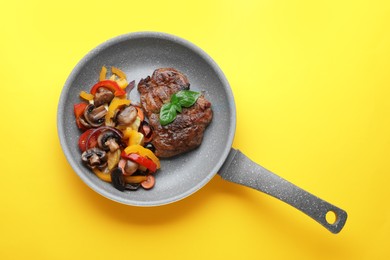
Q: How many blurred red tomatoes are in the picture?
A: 0